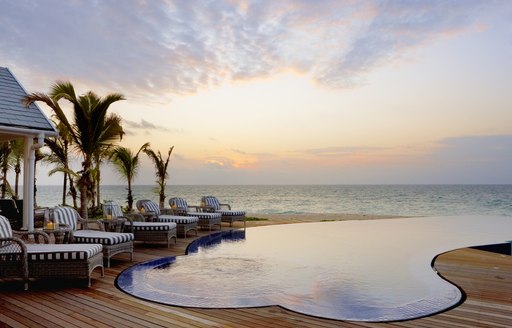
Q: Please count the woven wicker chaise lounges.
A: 6